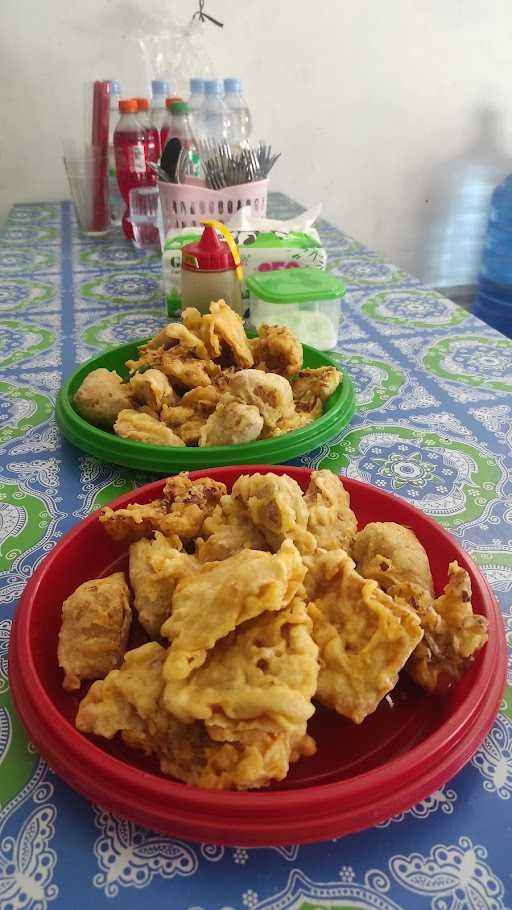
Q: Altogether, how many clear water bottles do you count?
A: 5